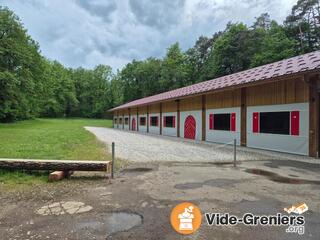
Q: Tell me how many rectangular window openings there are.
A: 8